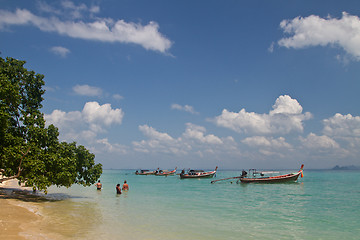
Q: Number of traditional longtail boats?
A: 4